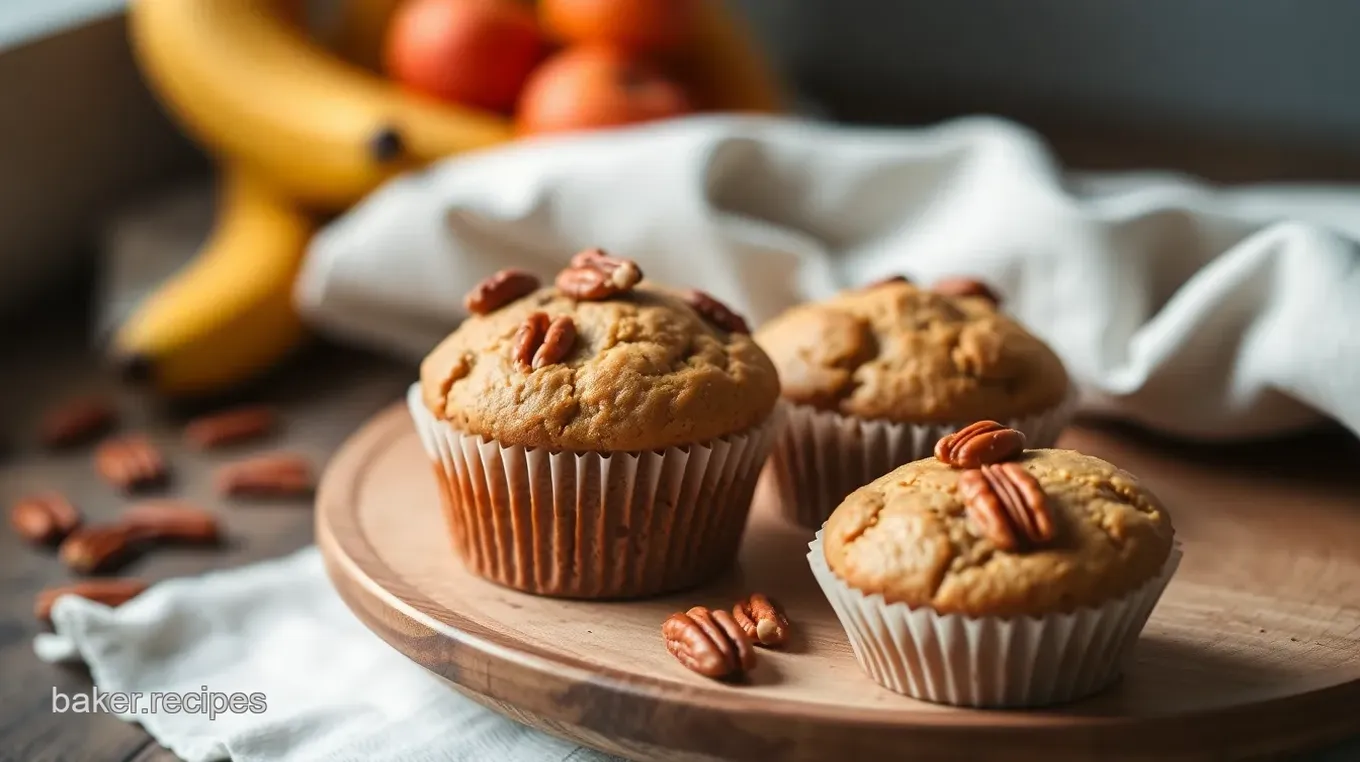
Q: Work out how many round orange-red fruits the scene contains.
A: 3